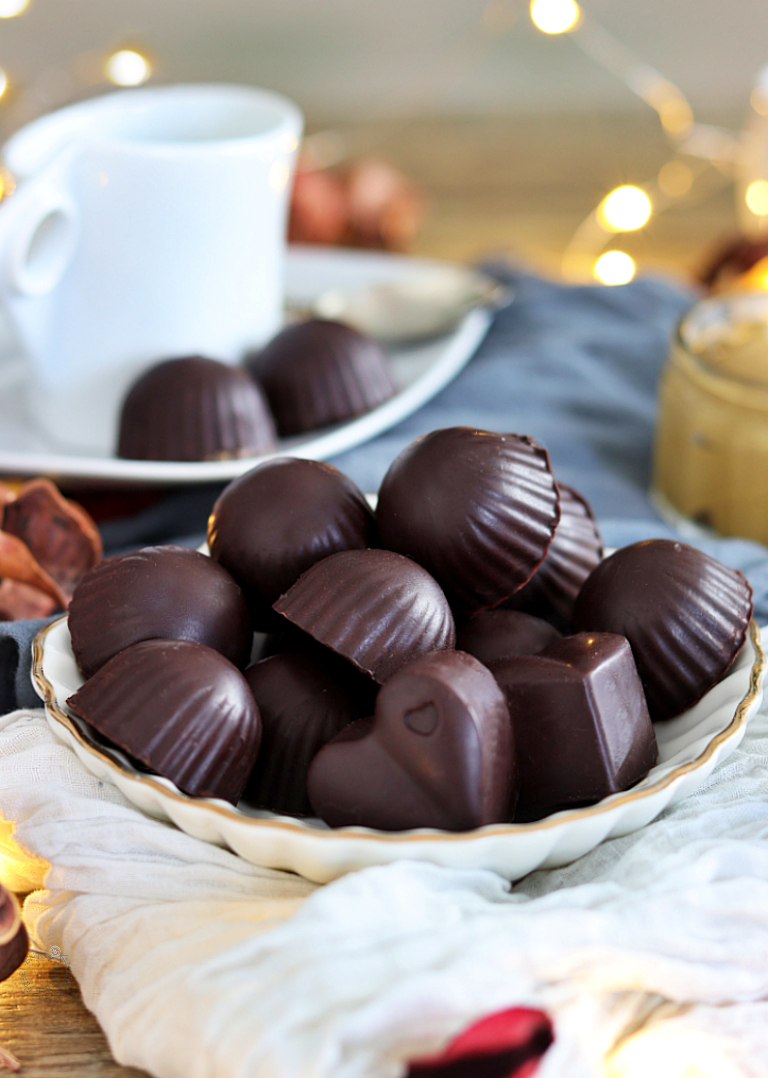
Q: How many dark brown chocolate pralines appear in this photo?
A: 13